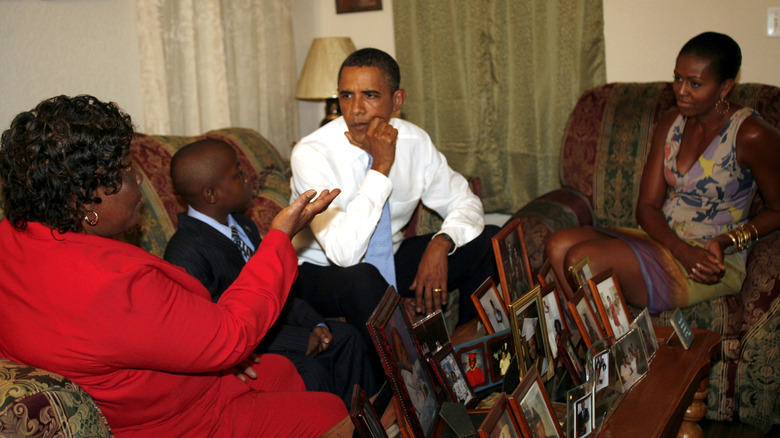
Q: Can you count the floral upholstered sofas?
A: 2